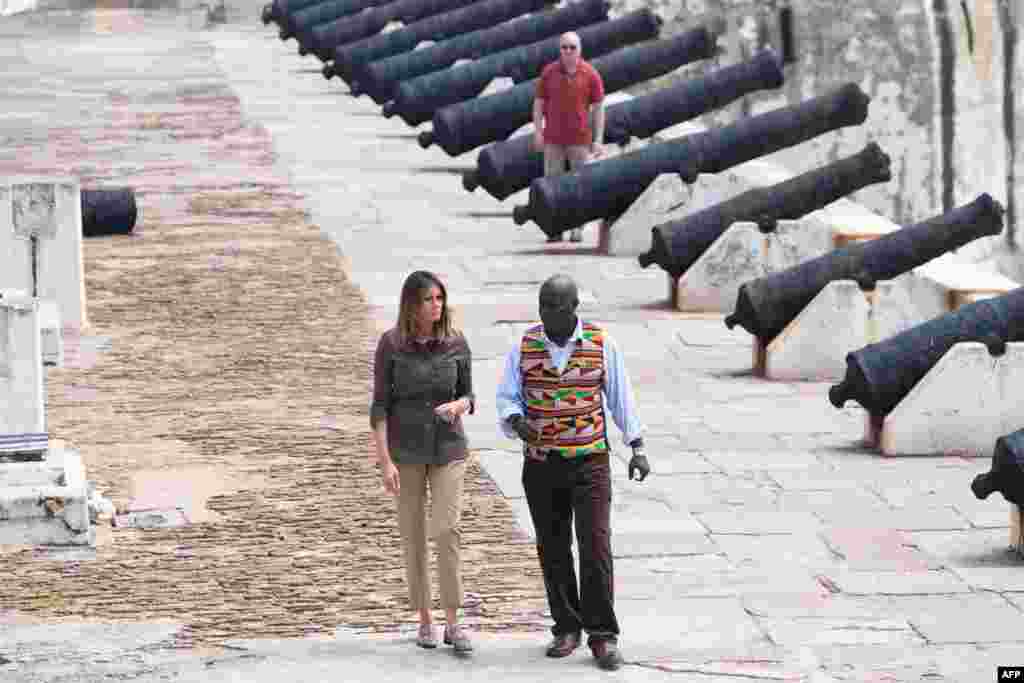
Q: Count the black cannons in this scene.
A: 14